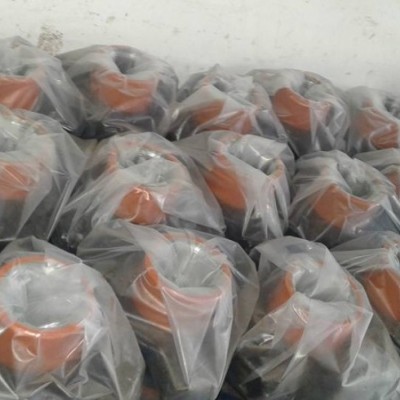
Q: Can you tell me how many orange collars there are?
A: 14